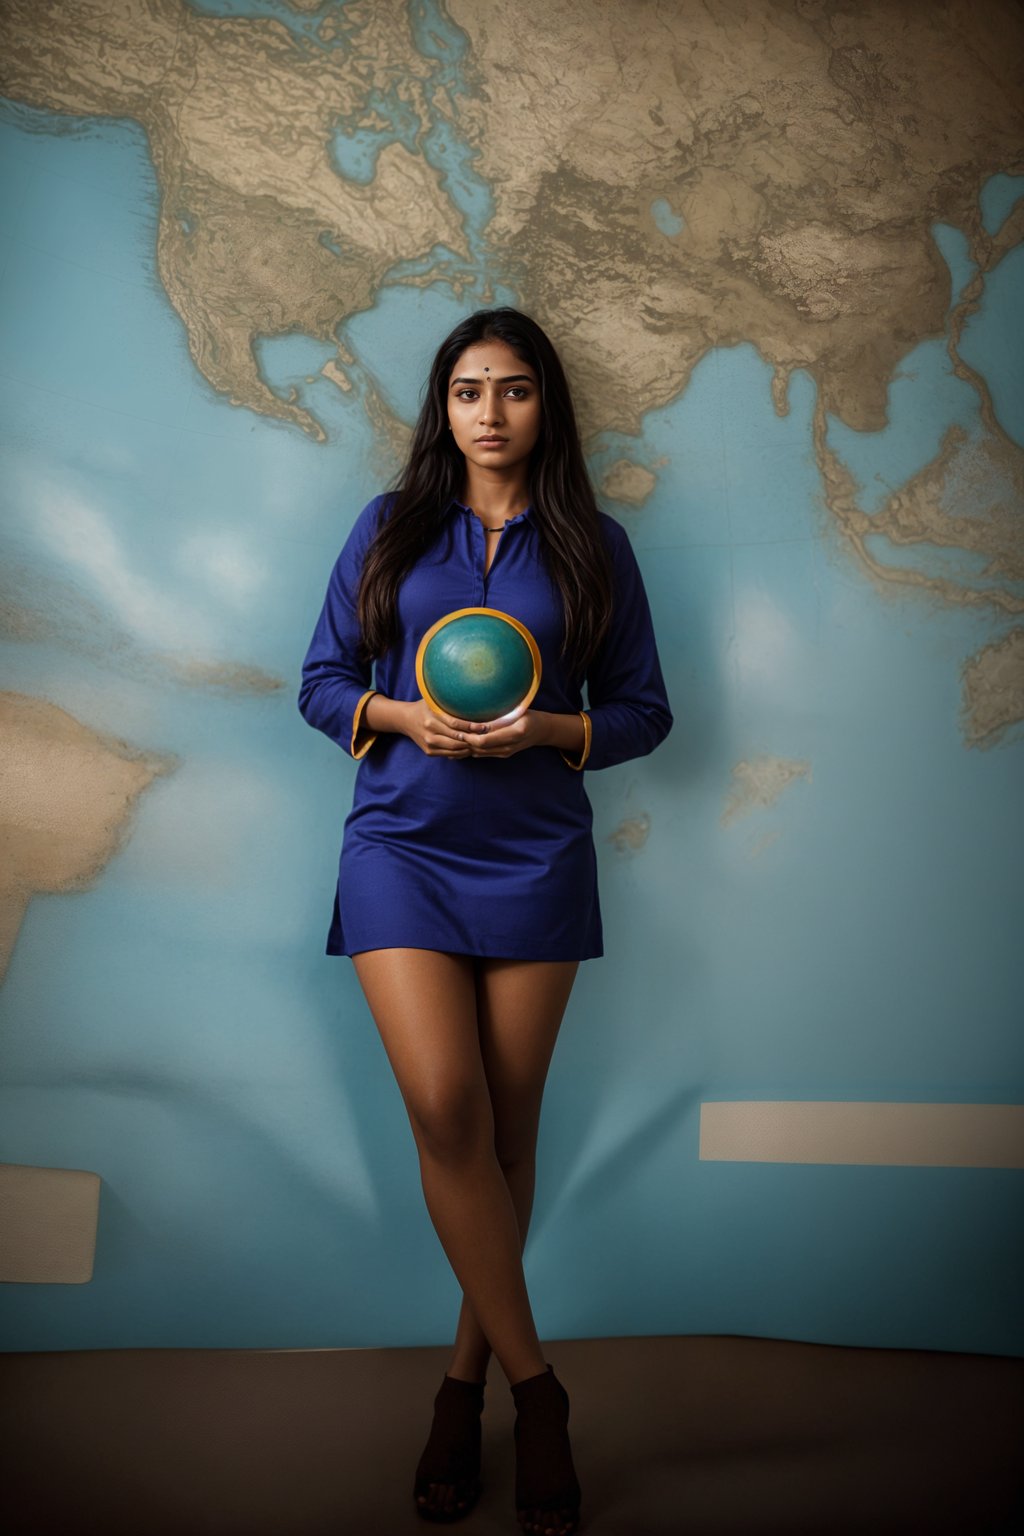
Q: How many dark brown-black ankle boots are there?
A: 2